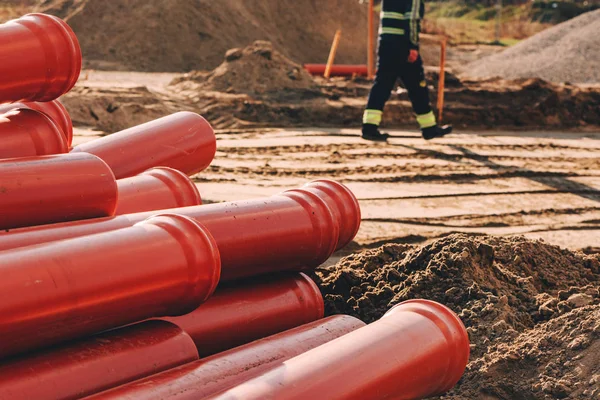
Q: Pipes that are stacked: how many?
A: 13